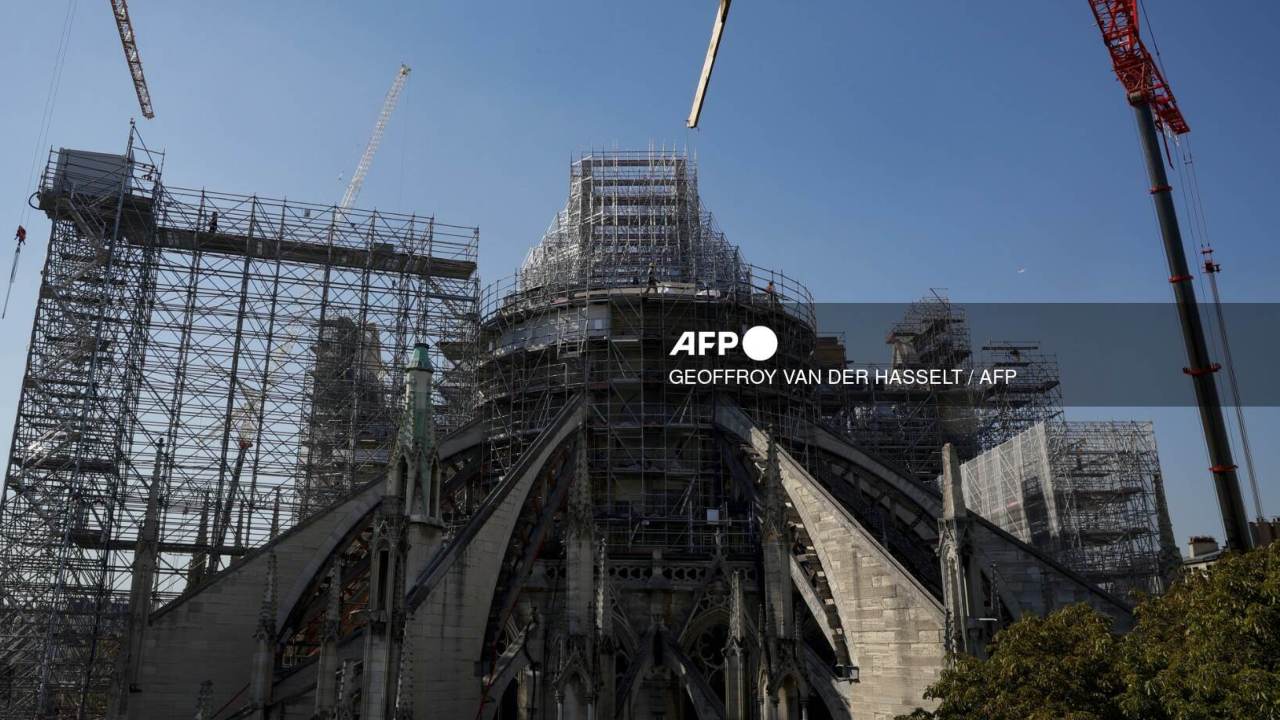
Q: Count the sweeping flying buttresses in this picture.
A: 4